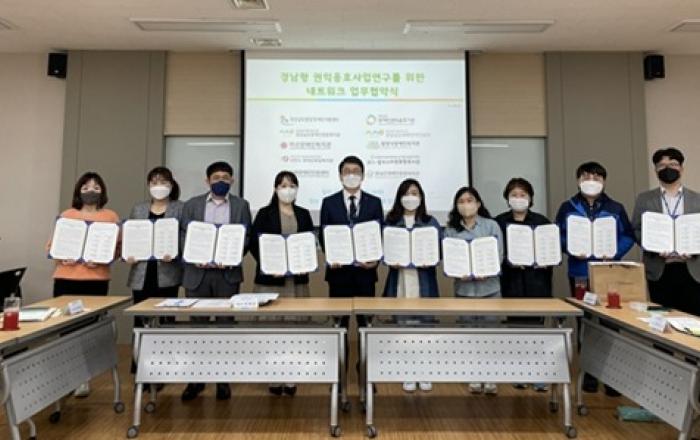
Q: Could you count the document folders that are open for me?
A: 10